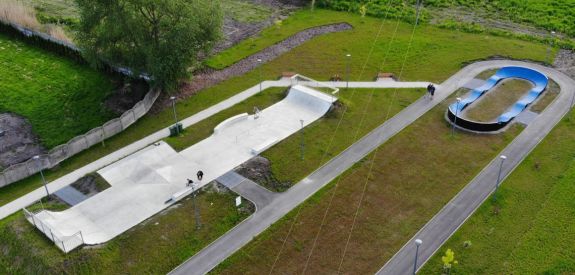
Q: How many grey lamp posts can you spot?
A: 10